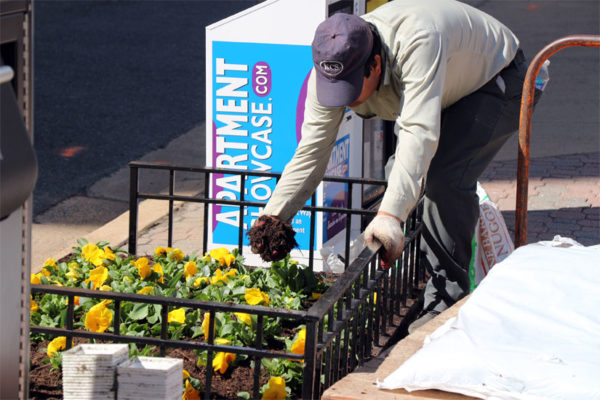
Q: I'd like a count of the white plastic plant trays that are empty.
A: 2